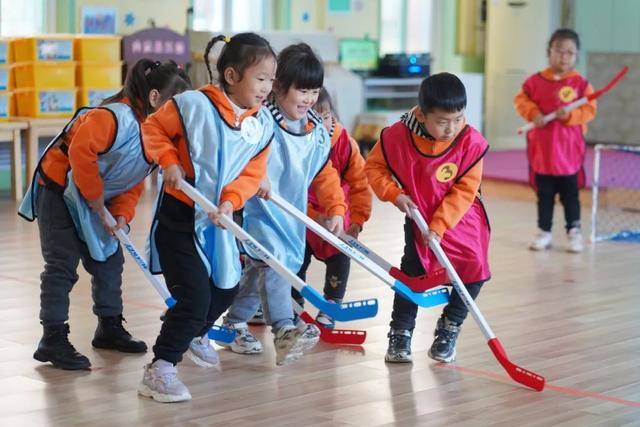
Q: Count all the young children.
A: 6